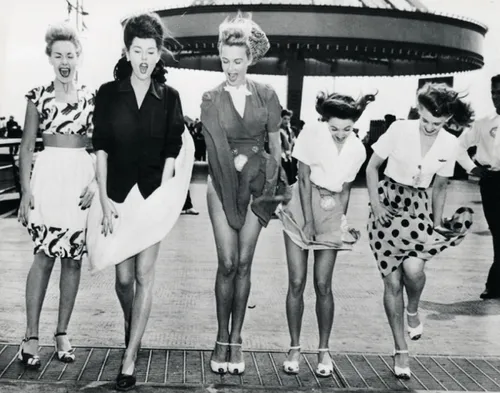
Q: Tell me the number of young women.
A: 5